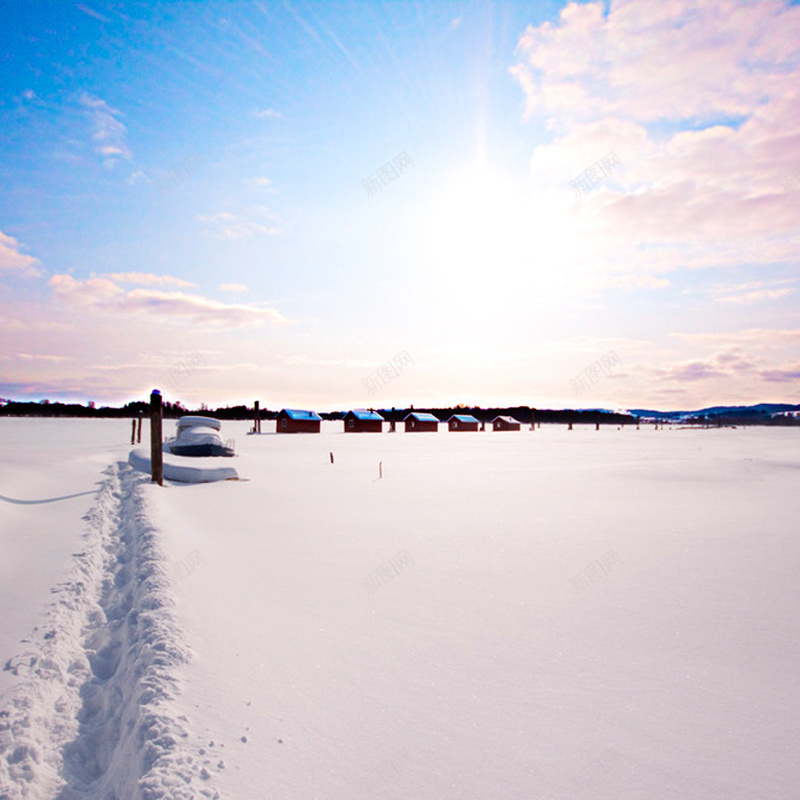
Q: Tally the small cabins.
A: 5